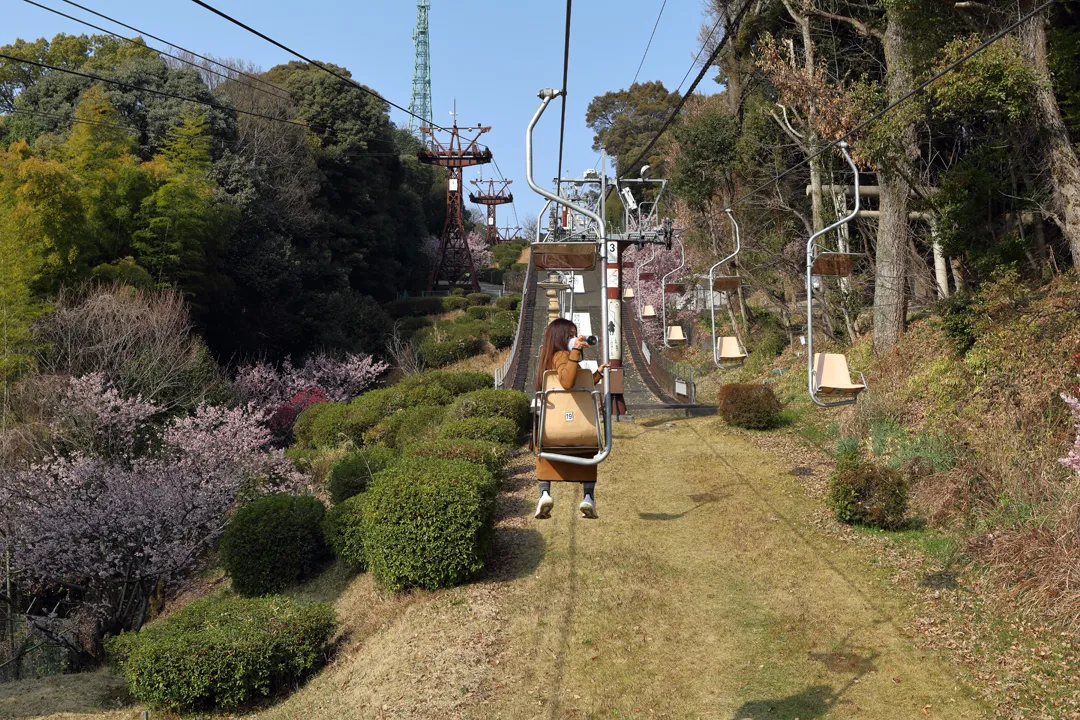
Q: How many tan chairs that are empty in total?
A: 5